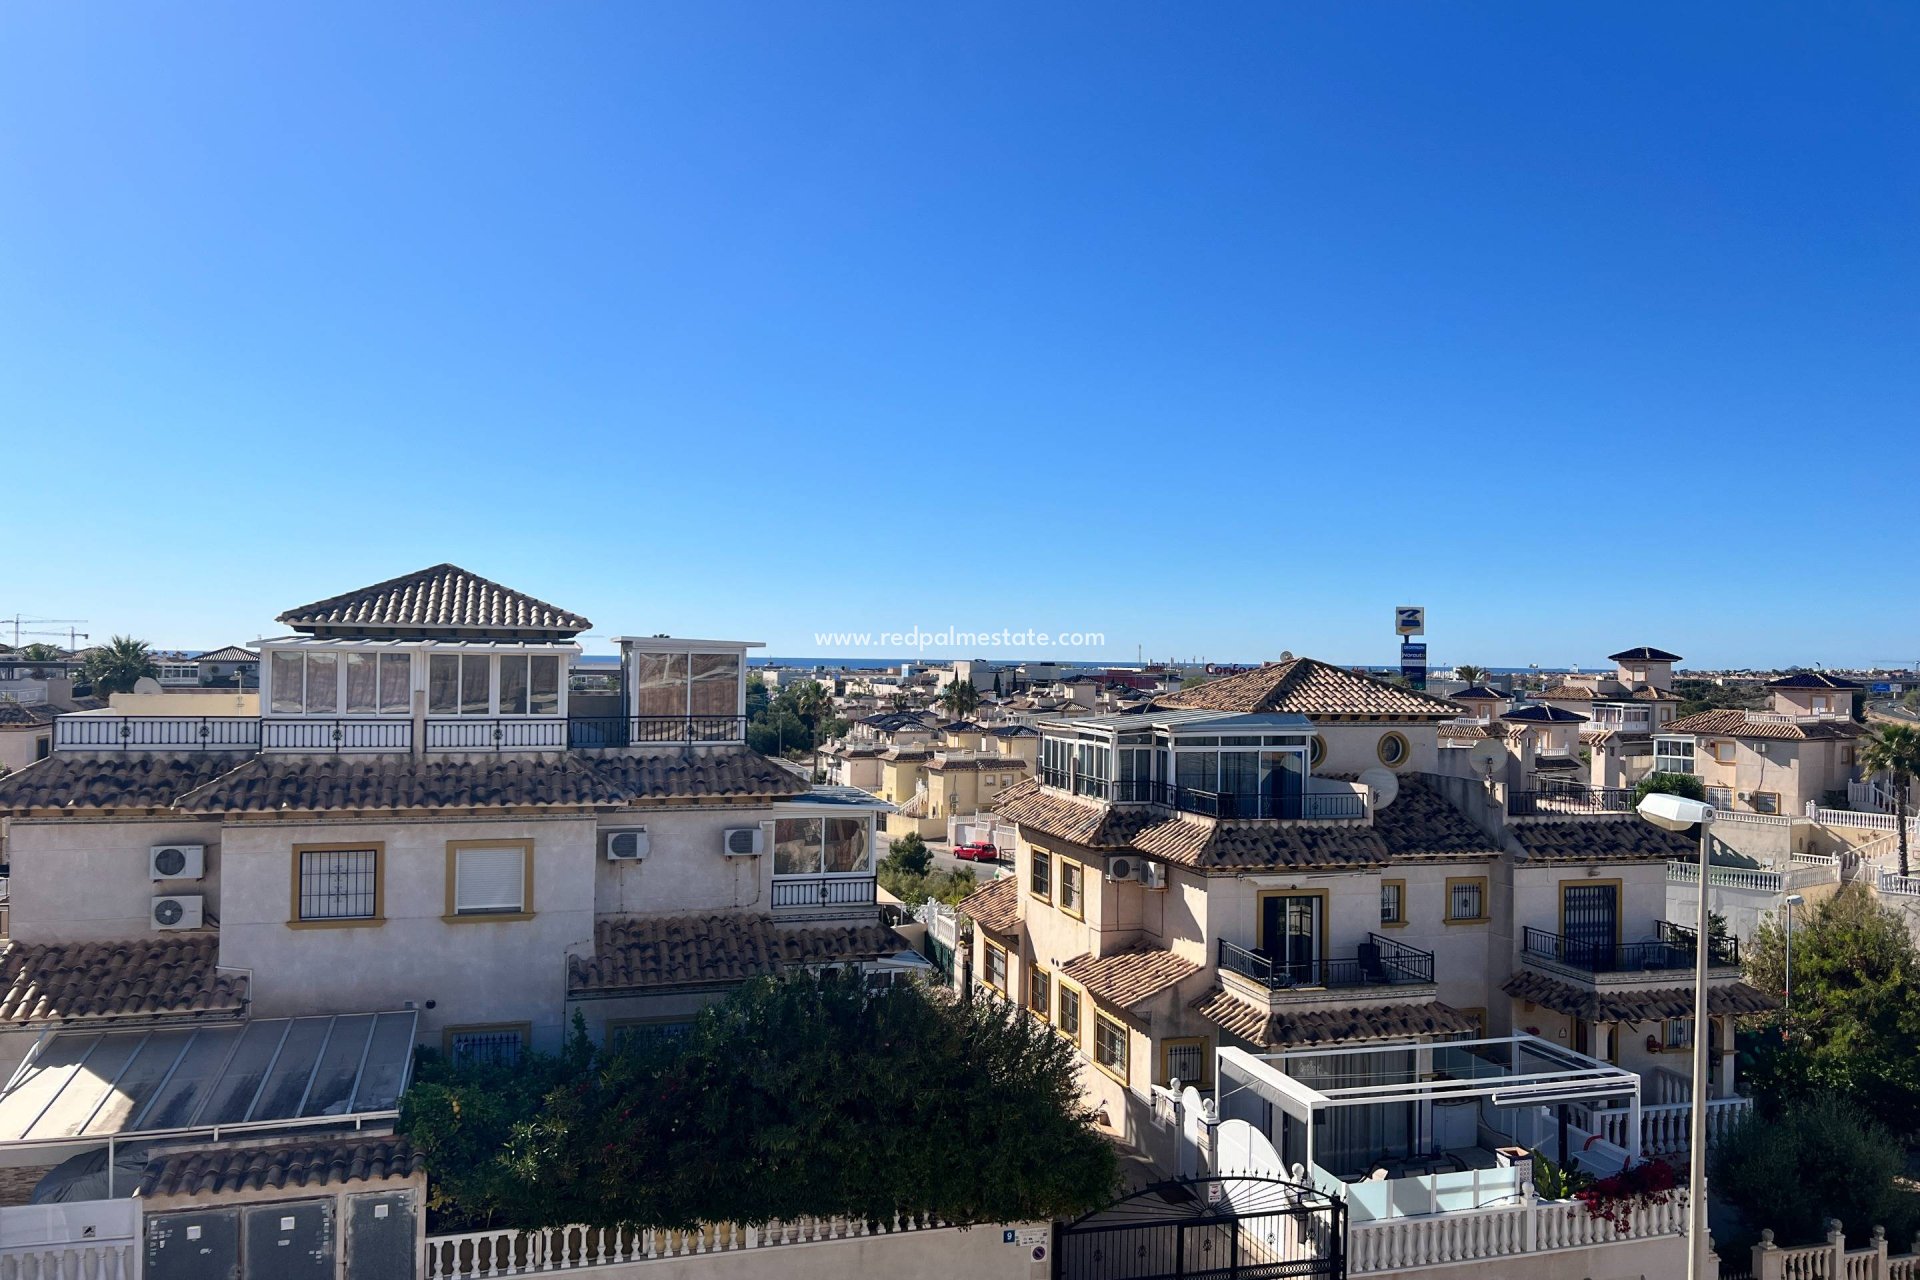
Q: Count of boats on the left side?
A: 0